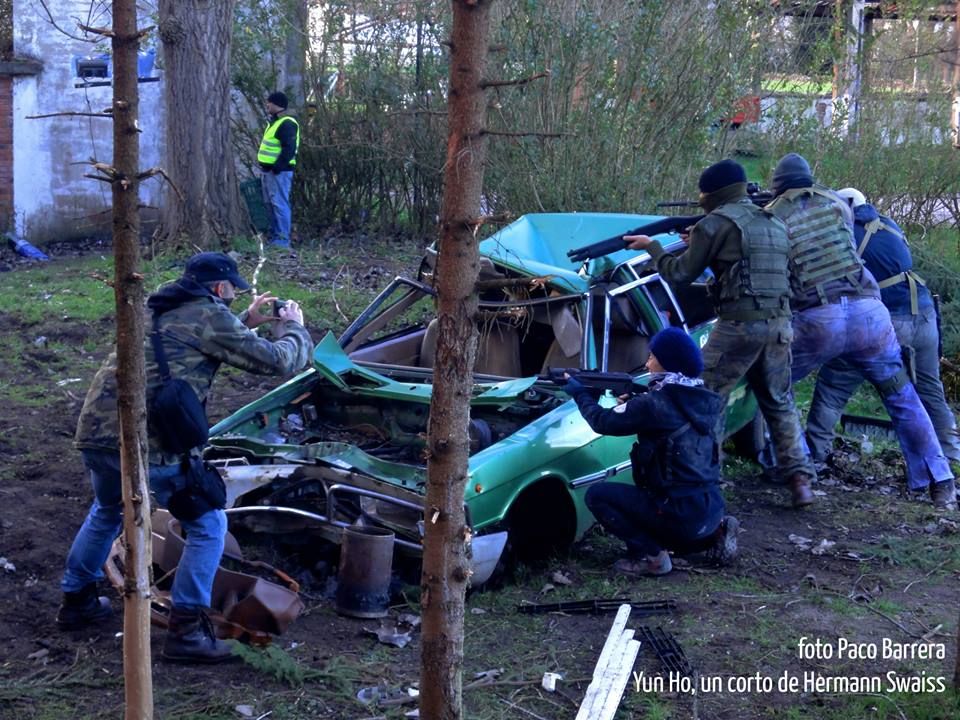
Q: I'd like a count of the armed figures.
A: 4